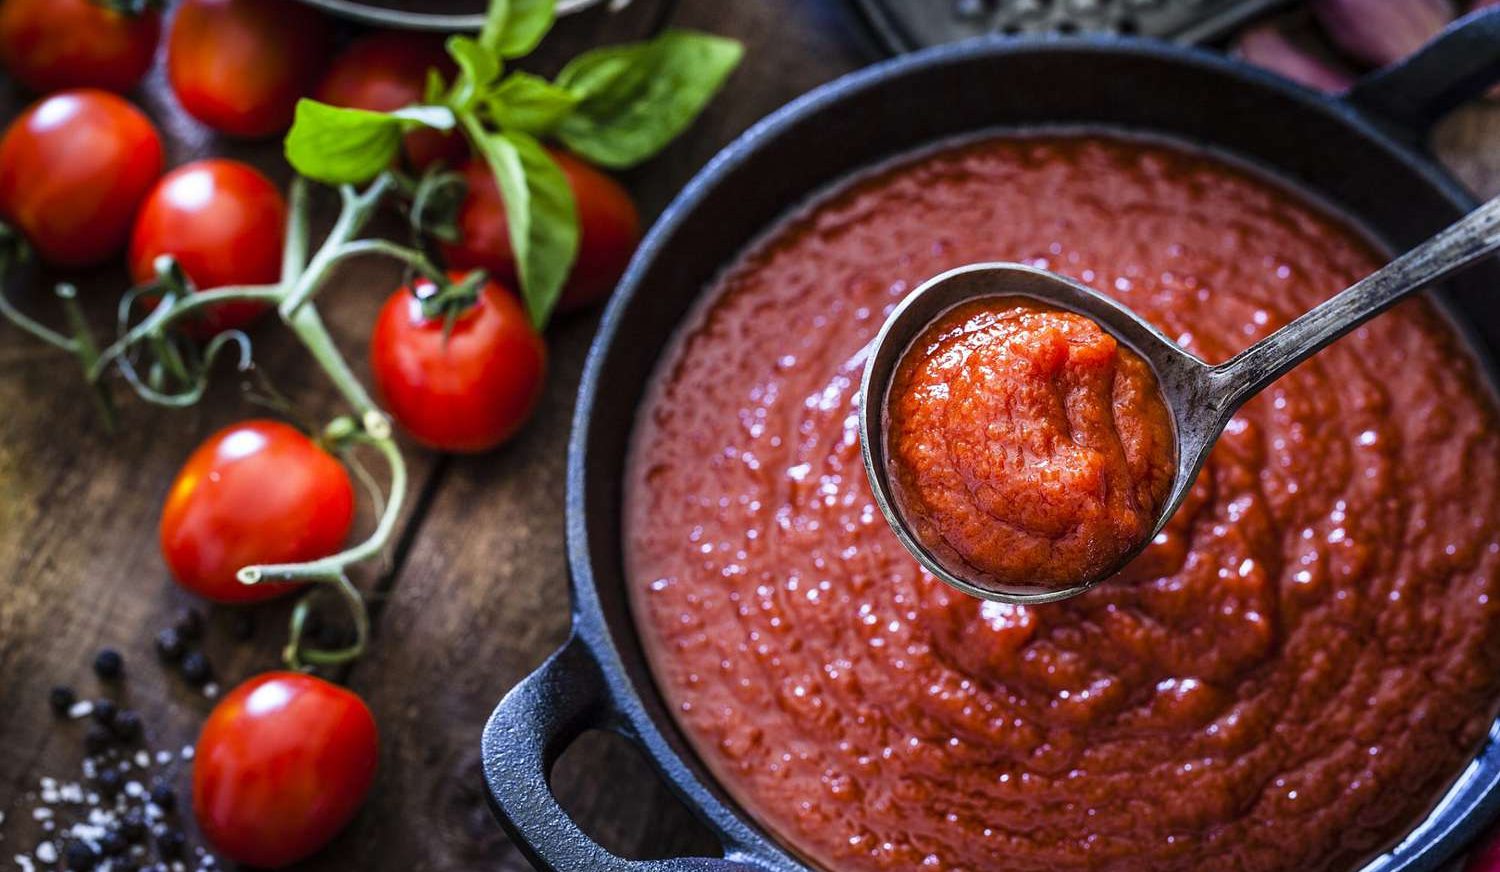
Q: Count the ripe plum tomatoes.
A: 9